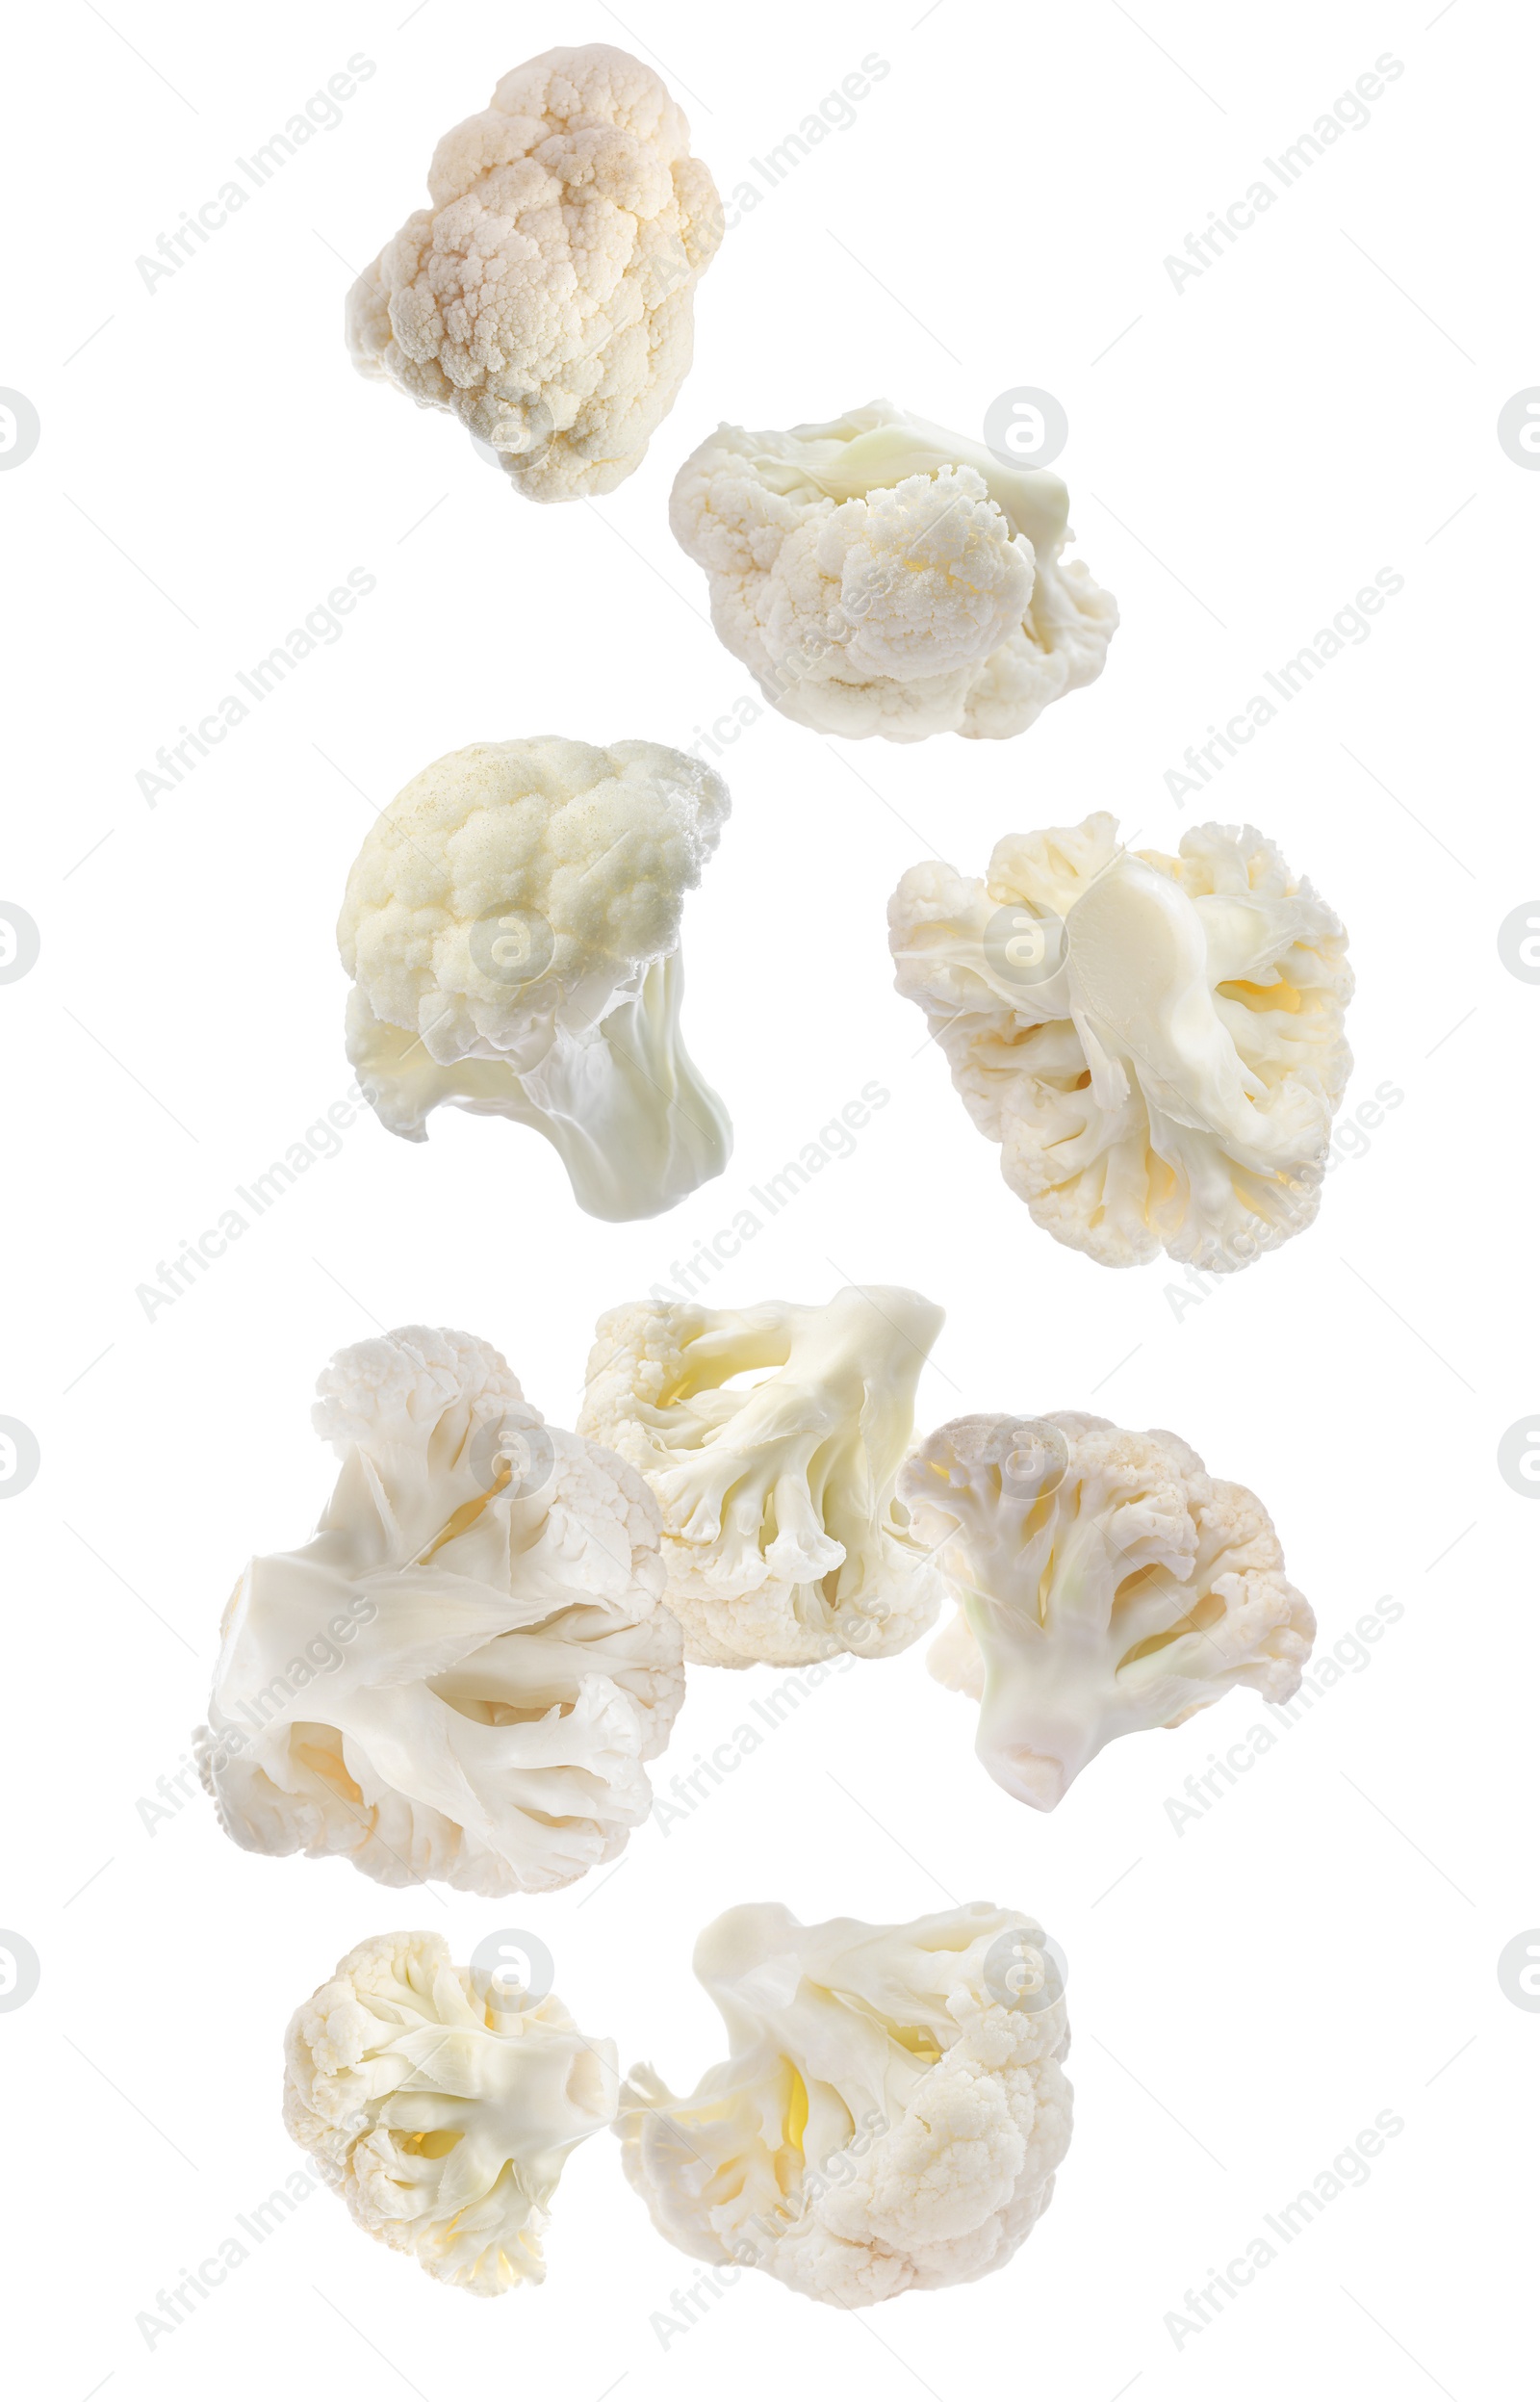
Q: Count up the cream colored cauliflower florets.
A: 9